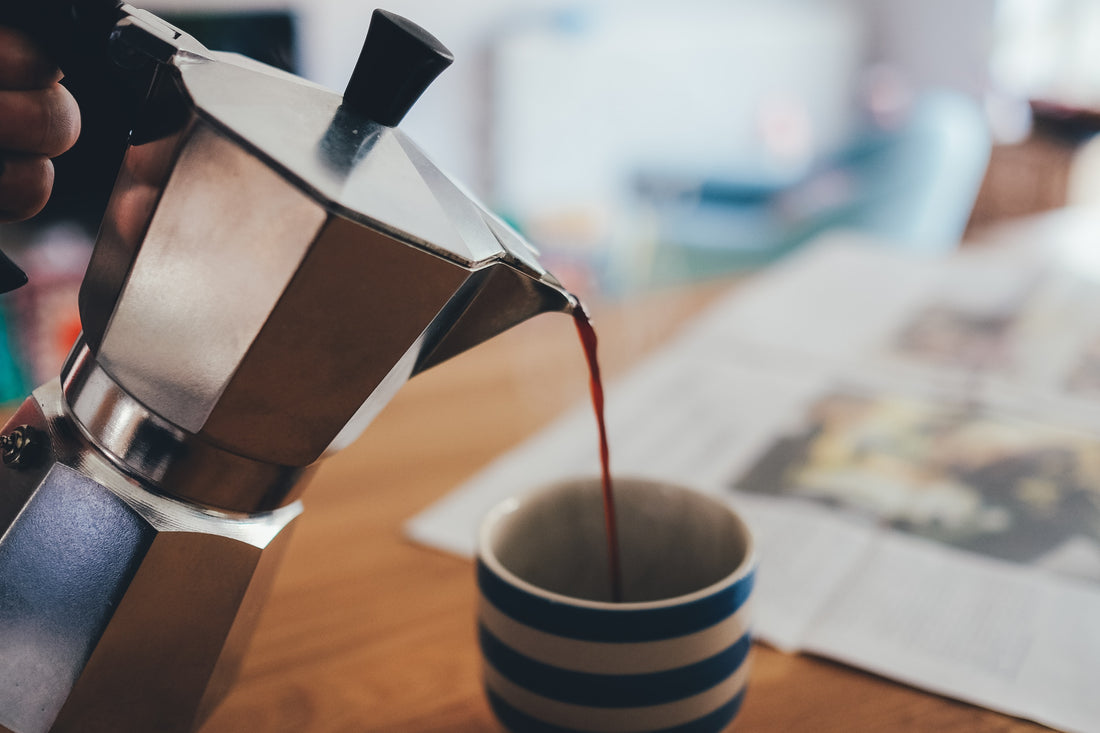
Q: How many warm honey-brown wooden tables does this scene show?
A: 1